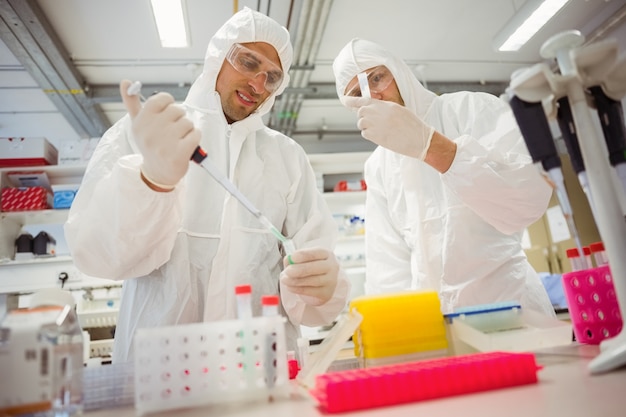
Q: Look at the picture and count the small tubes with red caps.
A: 5